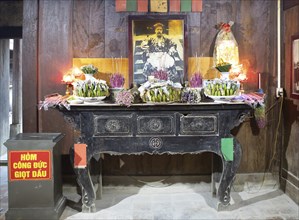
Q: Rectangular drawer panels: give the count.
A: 3